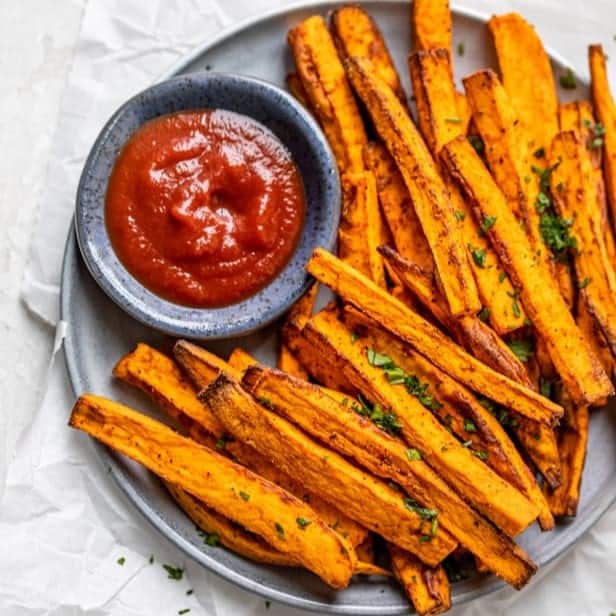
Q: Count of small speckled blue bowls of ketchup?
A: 1